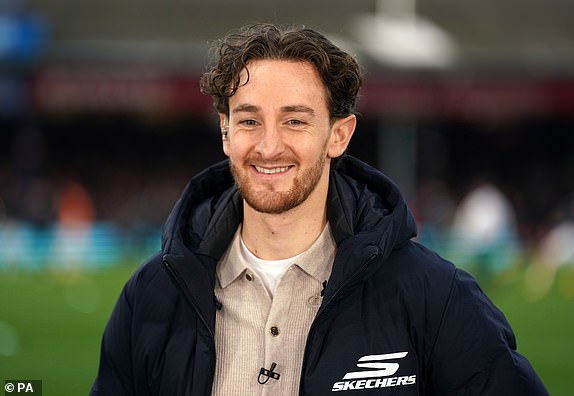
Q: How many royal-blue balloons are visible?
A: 0